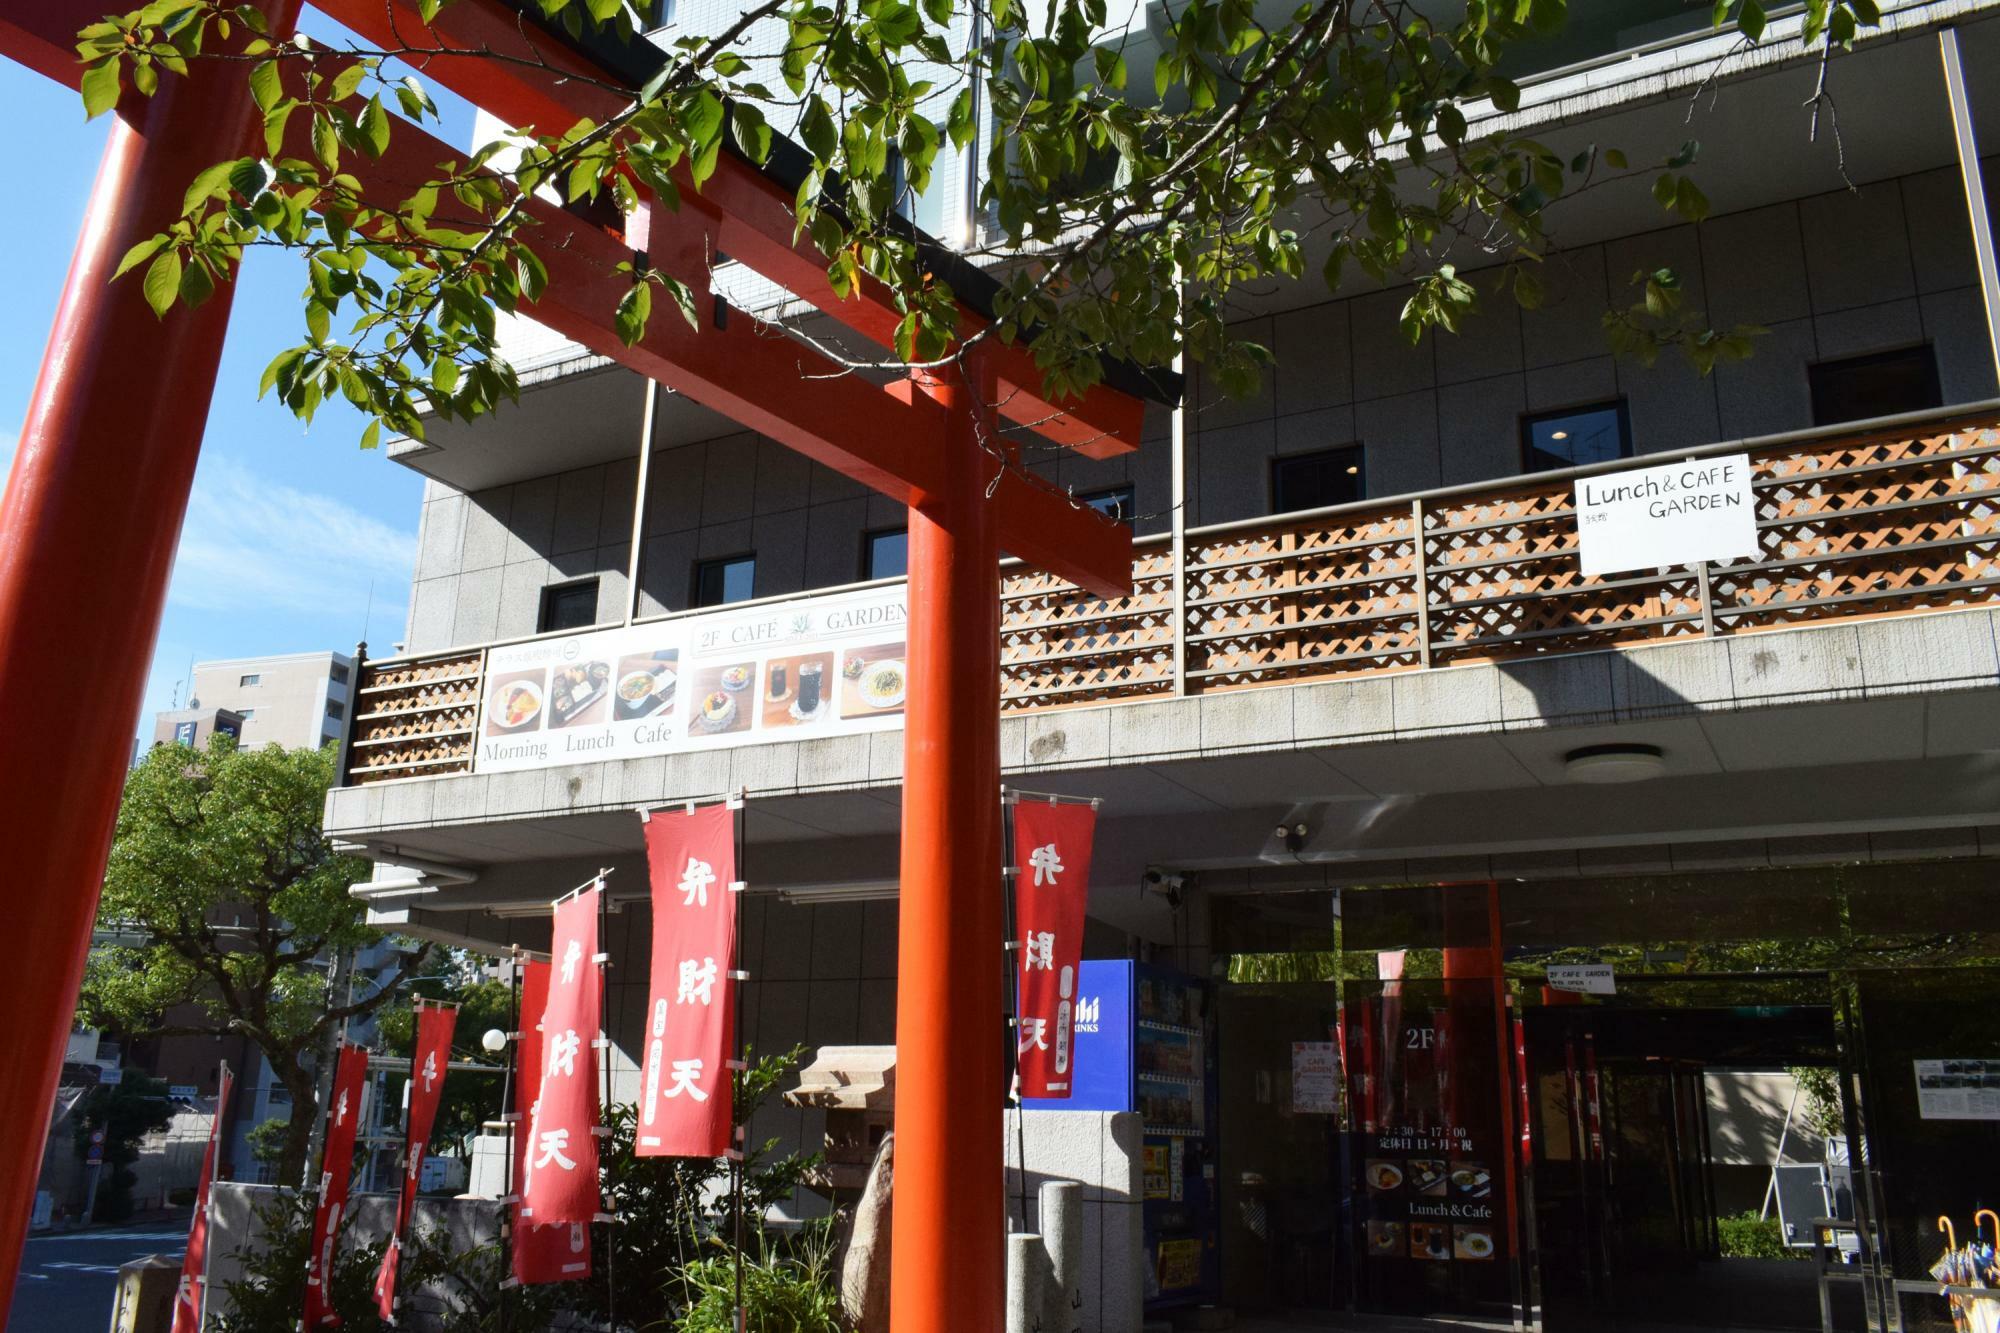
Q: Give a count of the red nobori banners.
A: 7